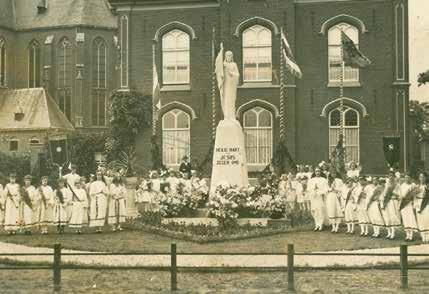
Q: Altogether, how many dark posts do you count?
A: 4